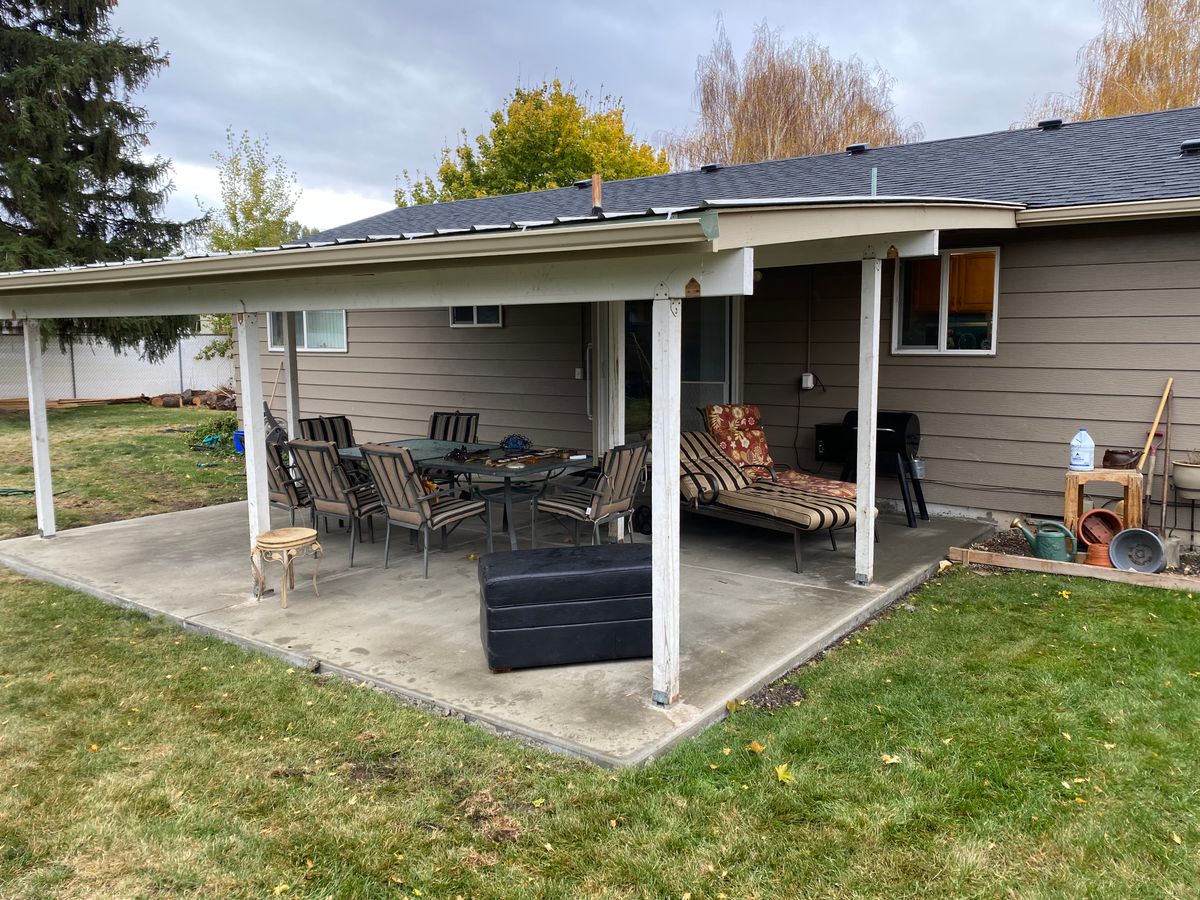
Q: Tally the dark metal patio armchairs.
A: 6